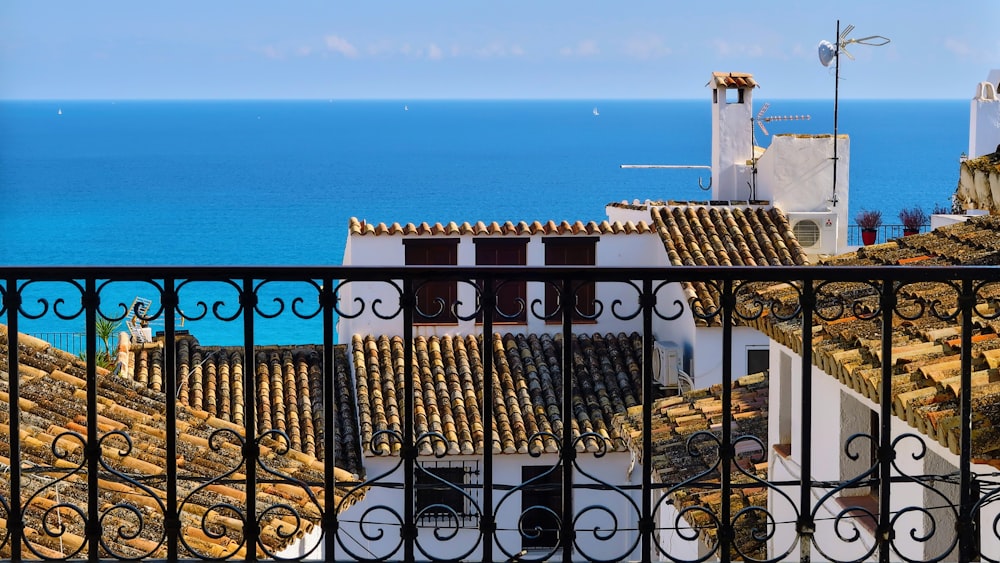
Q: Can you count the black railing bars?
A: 13